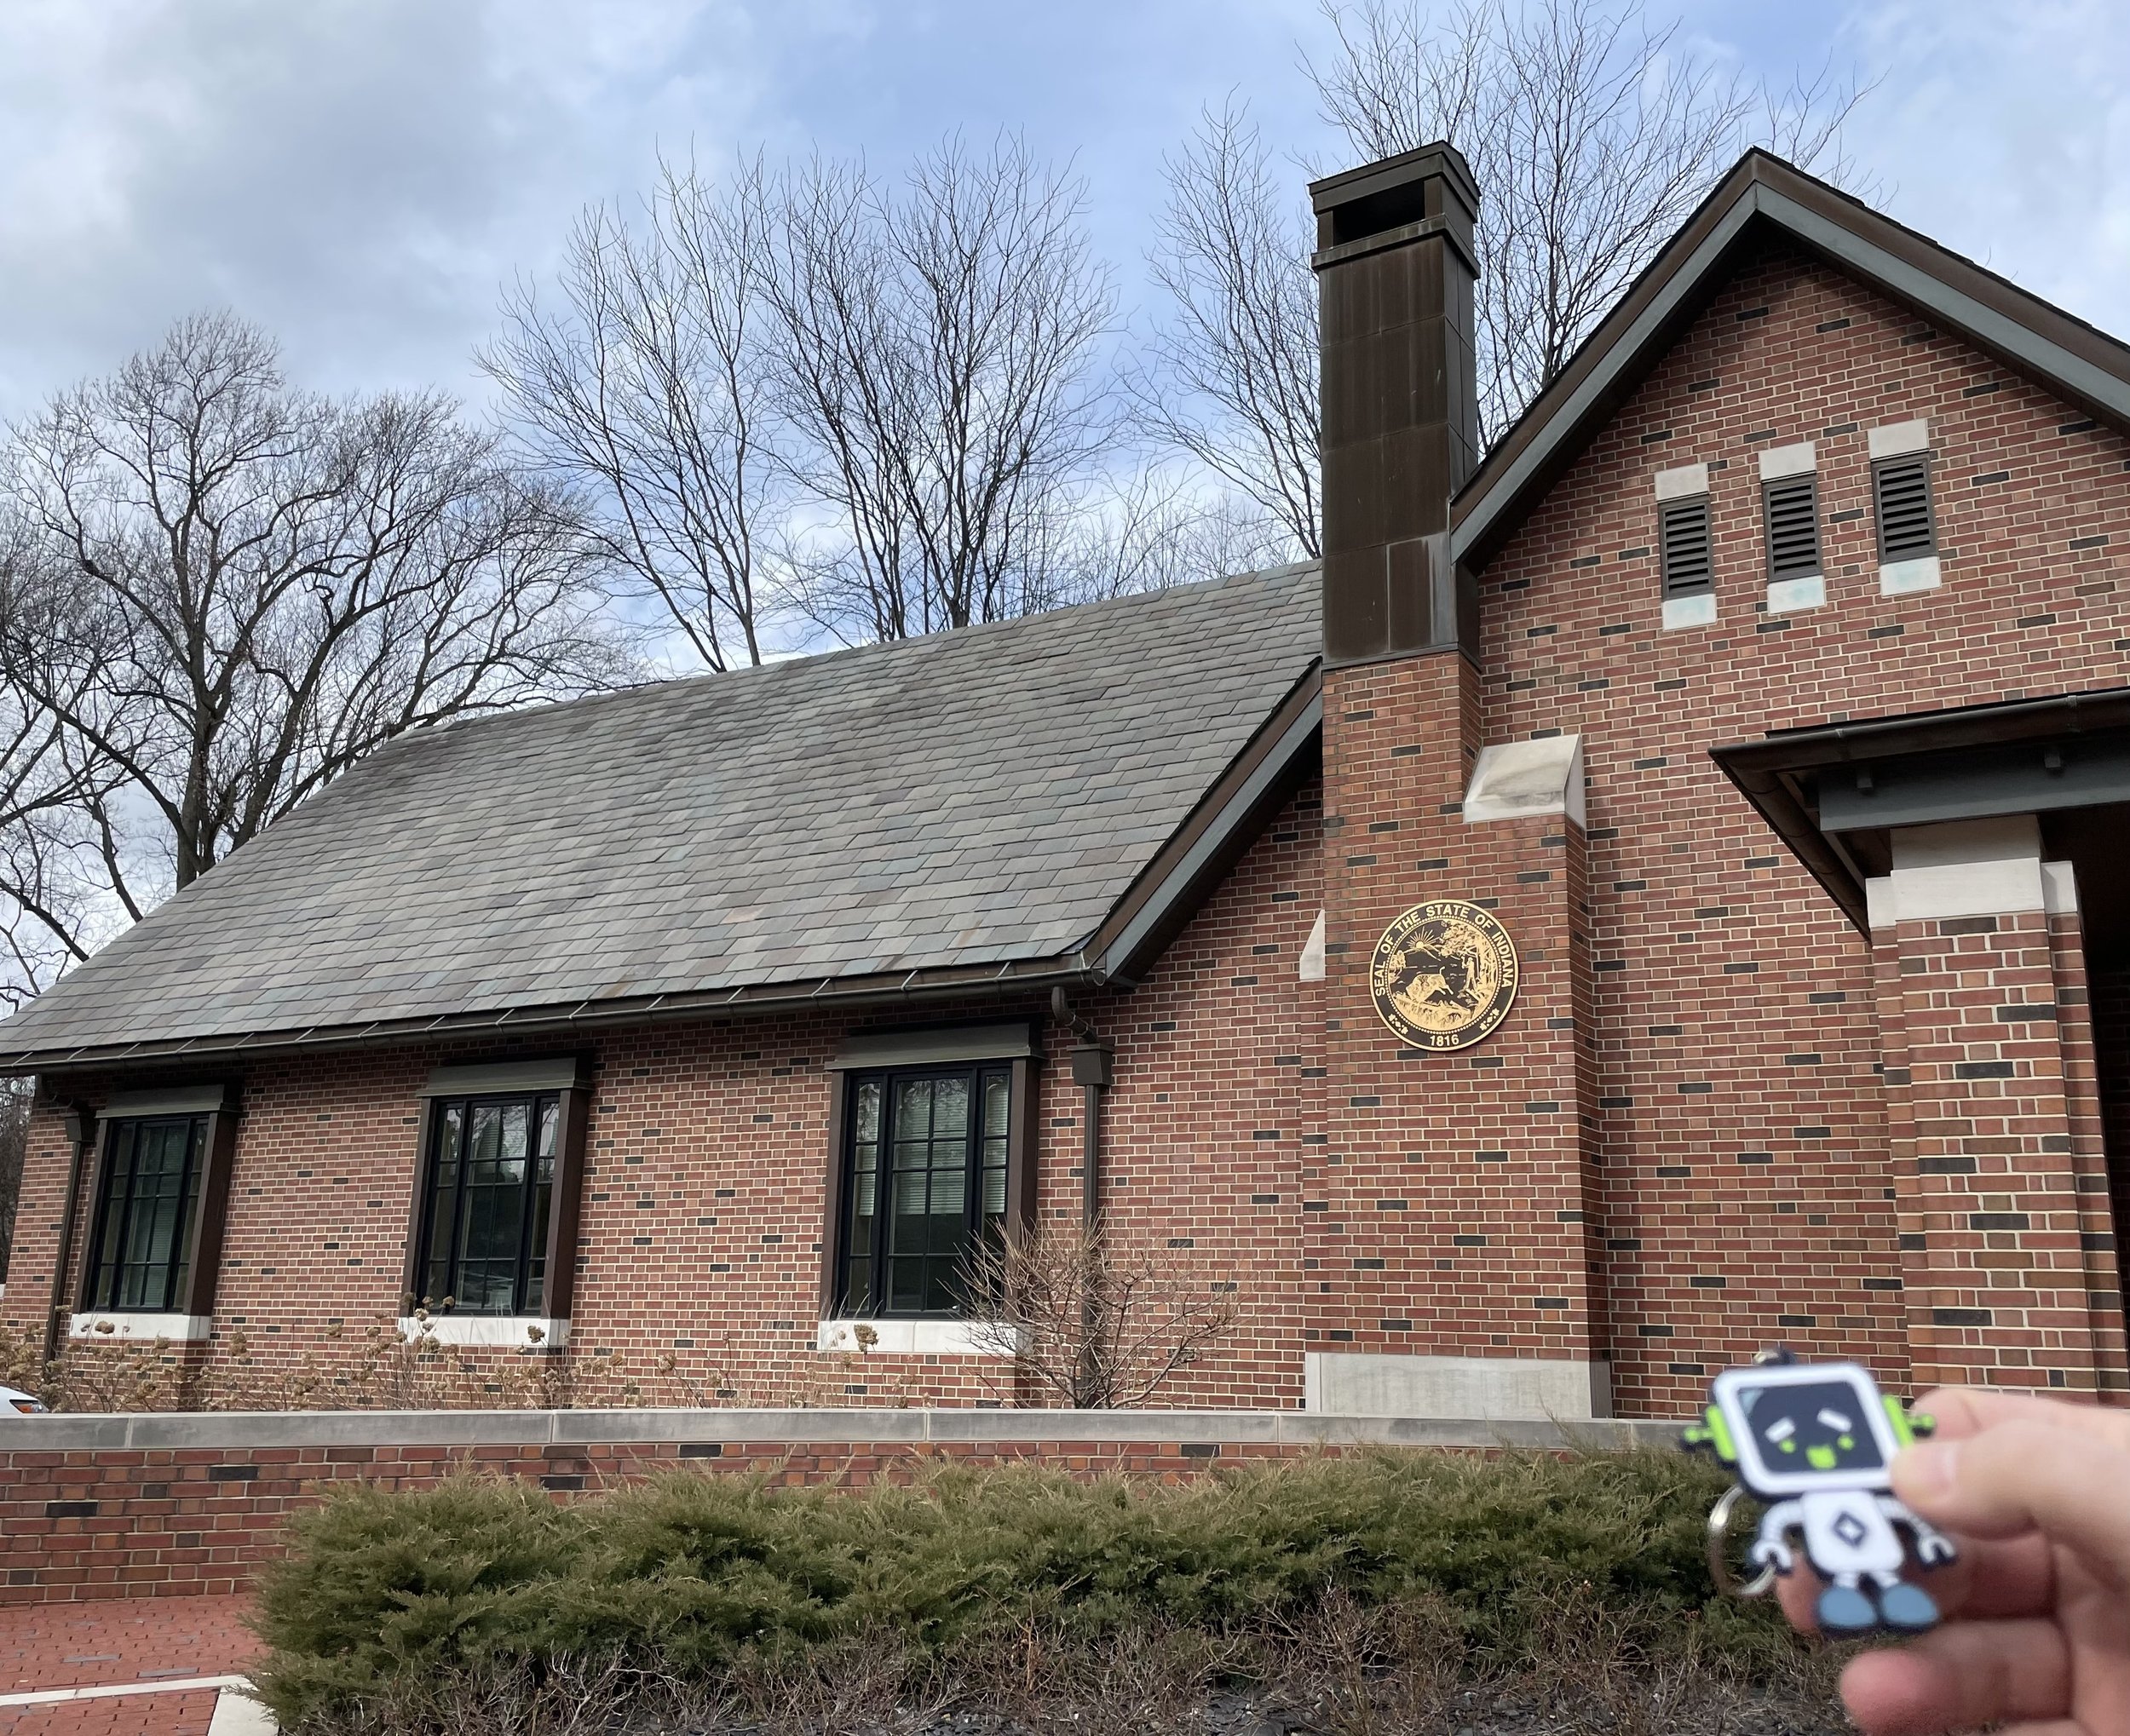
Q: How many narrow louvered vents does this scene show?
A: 3